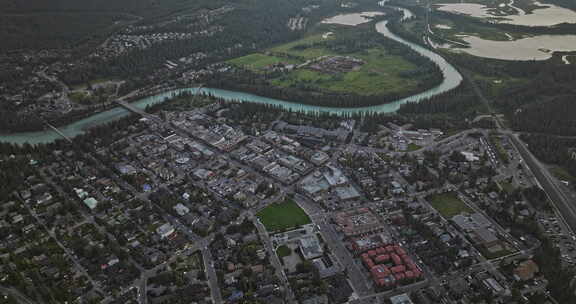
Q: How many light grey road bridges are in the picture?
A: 2